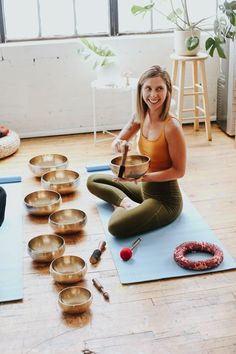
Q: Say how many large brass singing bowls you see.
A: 8